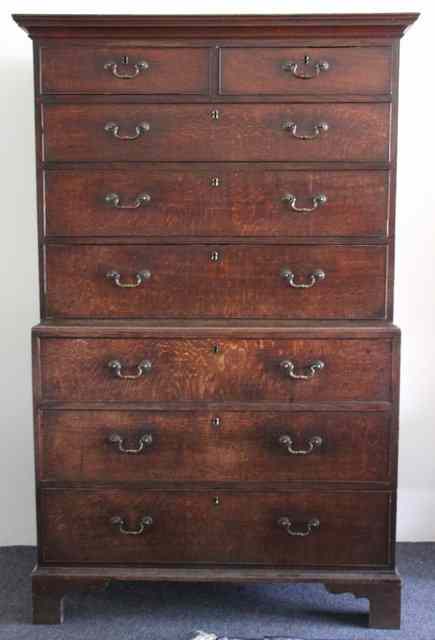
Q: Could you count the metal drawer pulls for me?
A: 14